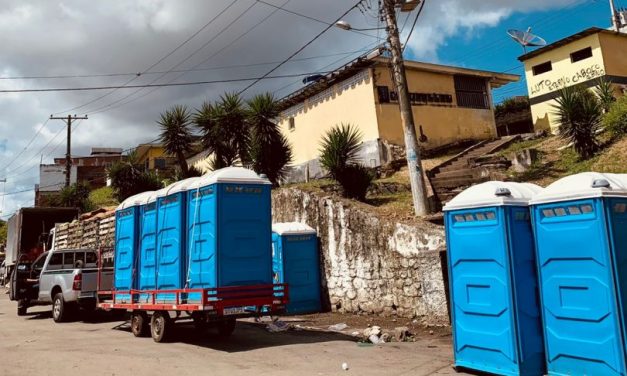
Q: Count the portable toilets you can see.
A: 7